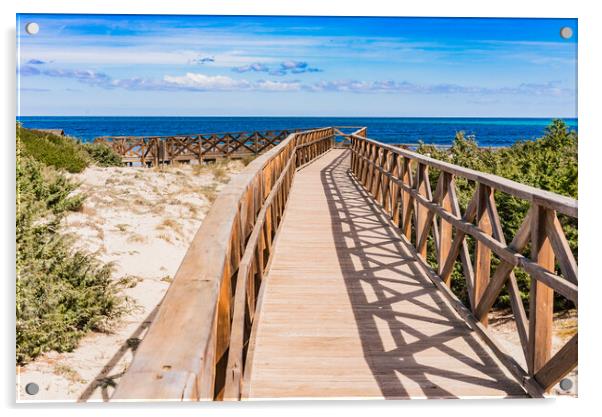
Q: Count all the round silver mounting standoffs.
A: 4